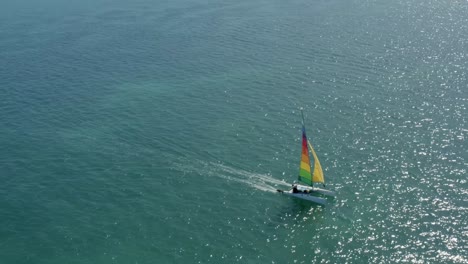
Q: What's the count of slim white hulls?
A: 2